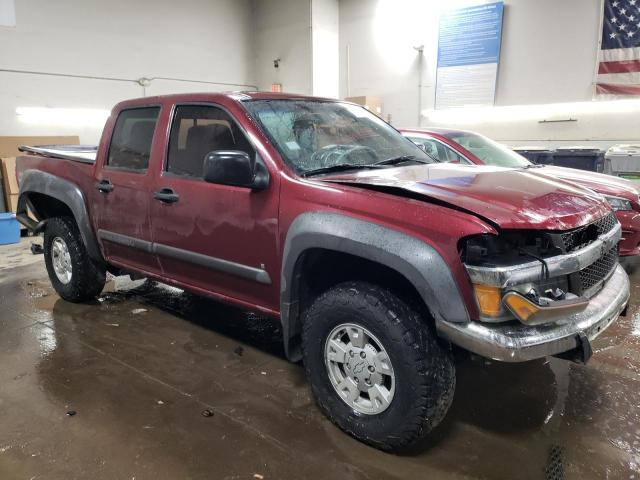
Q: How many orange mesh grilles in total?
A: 0